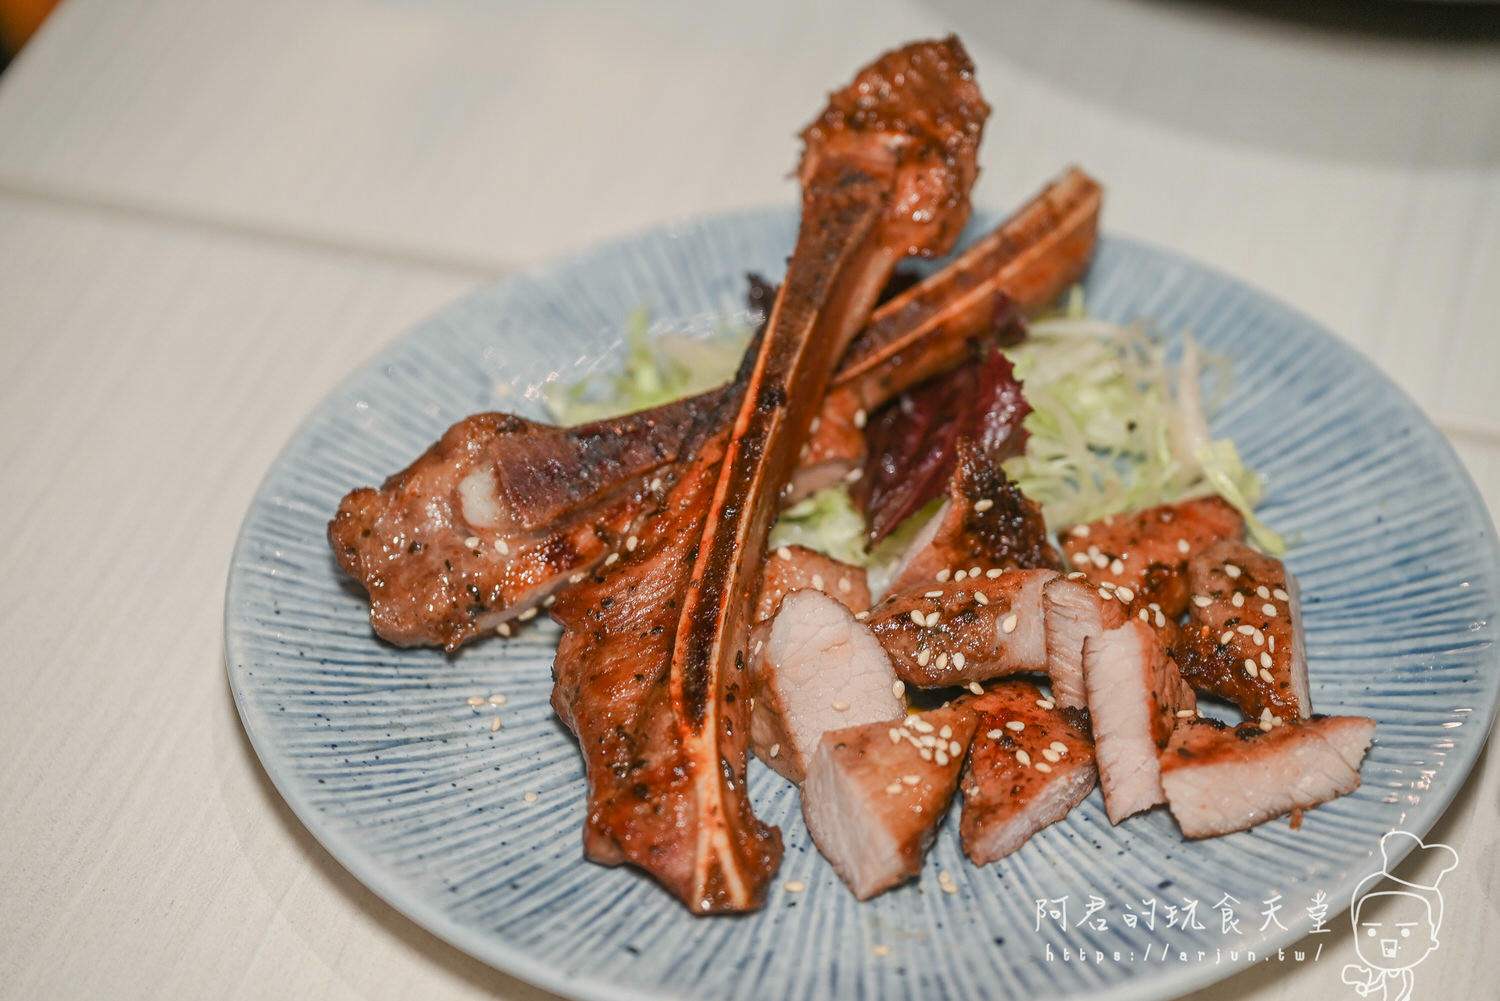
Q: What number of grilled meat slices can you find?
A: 11